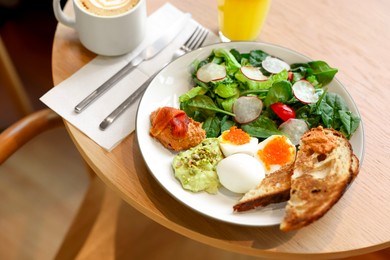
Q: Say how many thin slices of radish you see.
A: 6